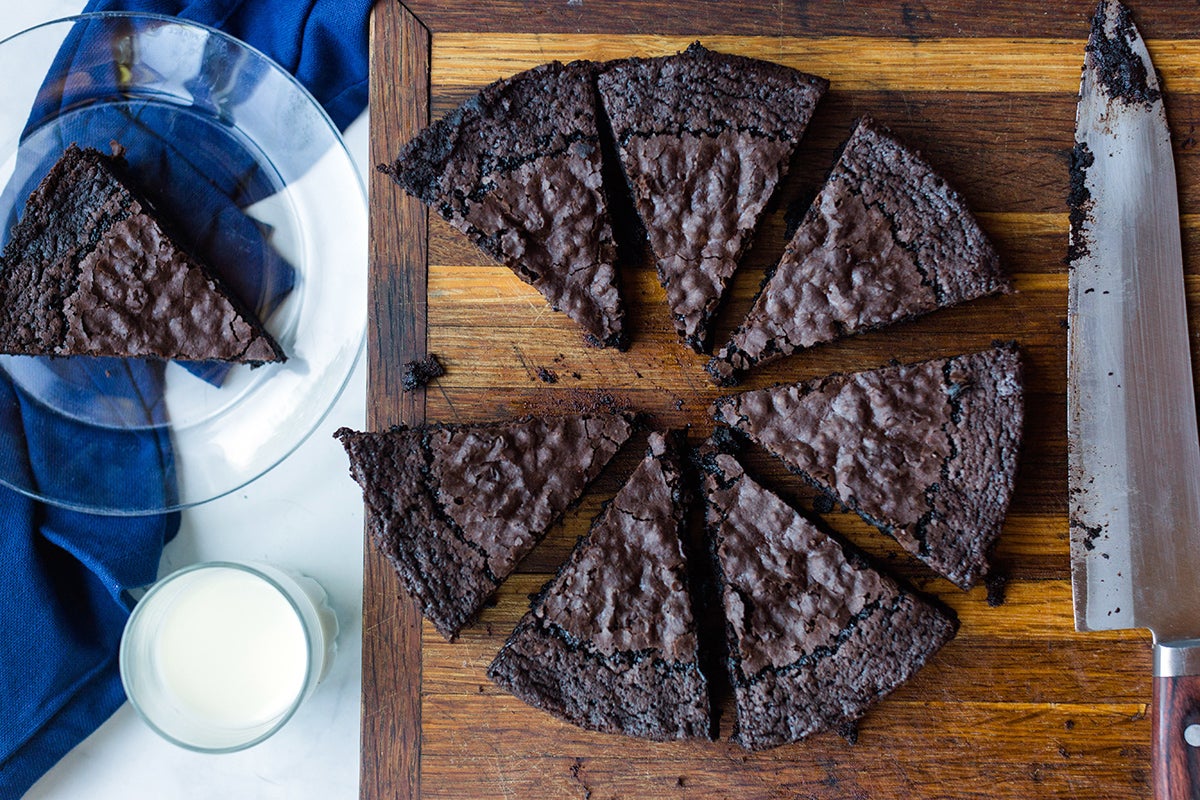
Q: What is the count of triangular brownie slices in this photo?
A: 8